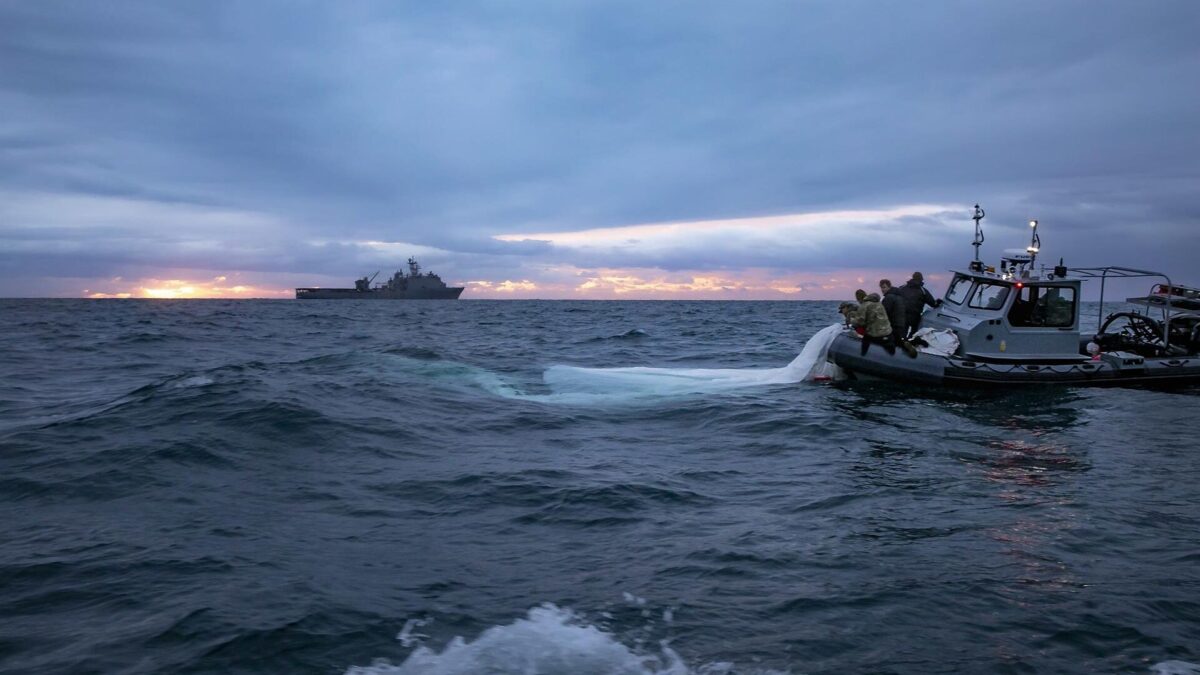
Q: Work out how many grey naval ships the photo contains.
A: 1